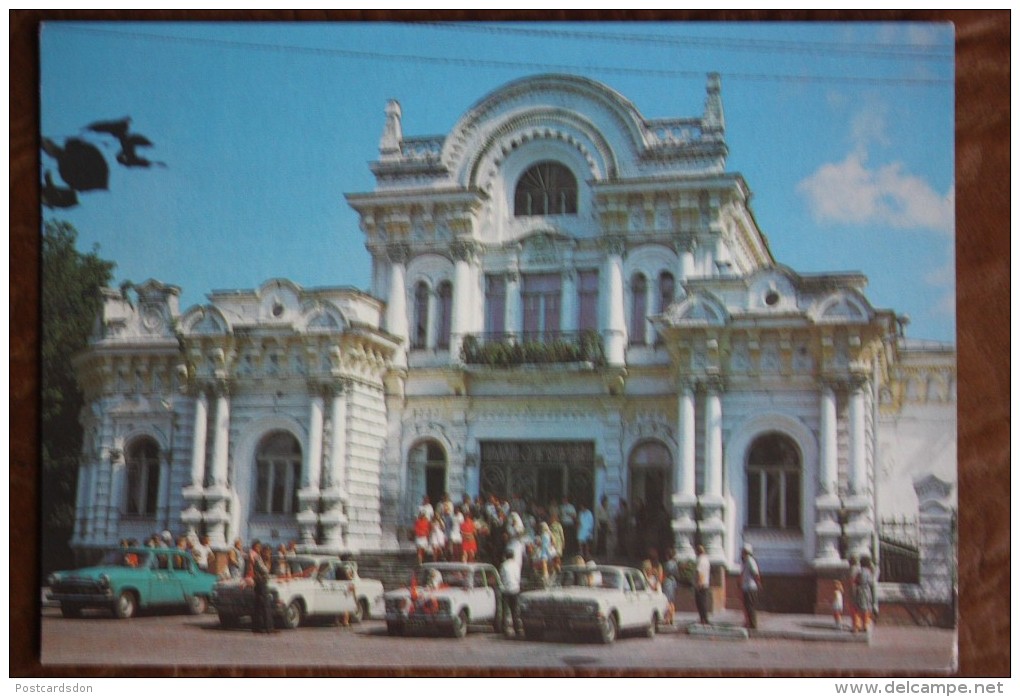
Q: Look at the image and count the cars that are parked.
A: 4